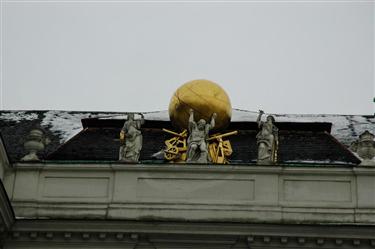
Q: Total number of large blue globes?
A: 0